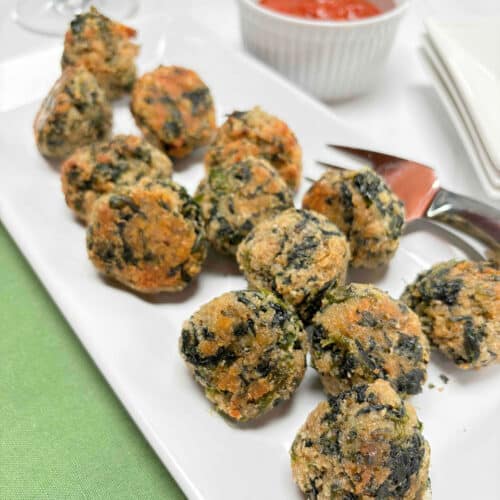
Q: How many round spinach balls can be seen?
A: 13